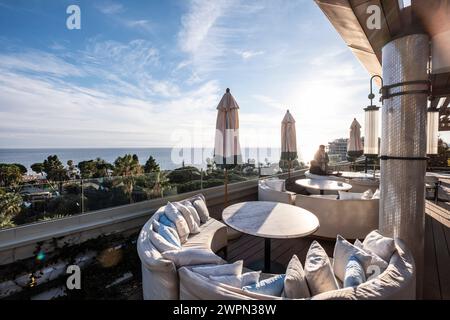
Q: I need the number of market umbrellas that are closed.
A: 3